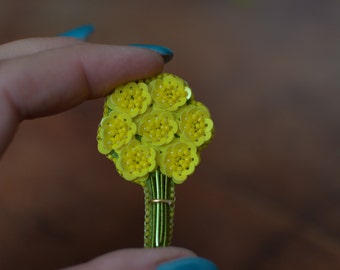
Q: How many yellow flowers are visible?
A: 7